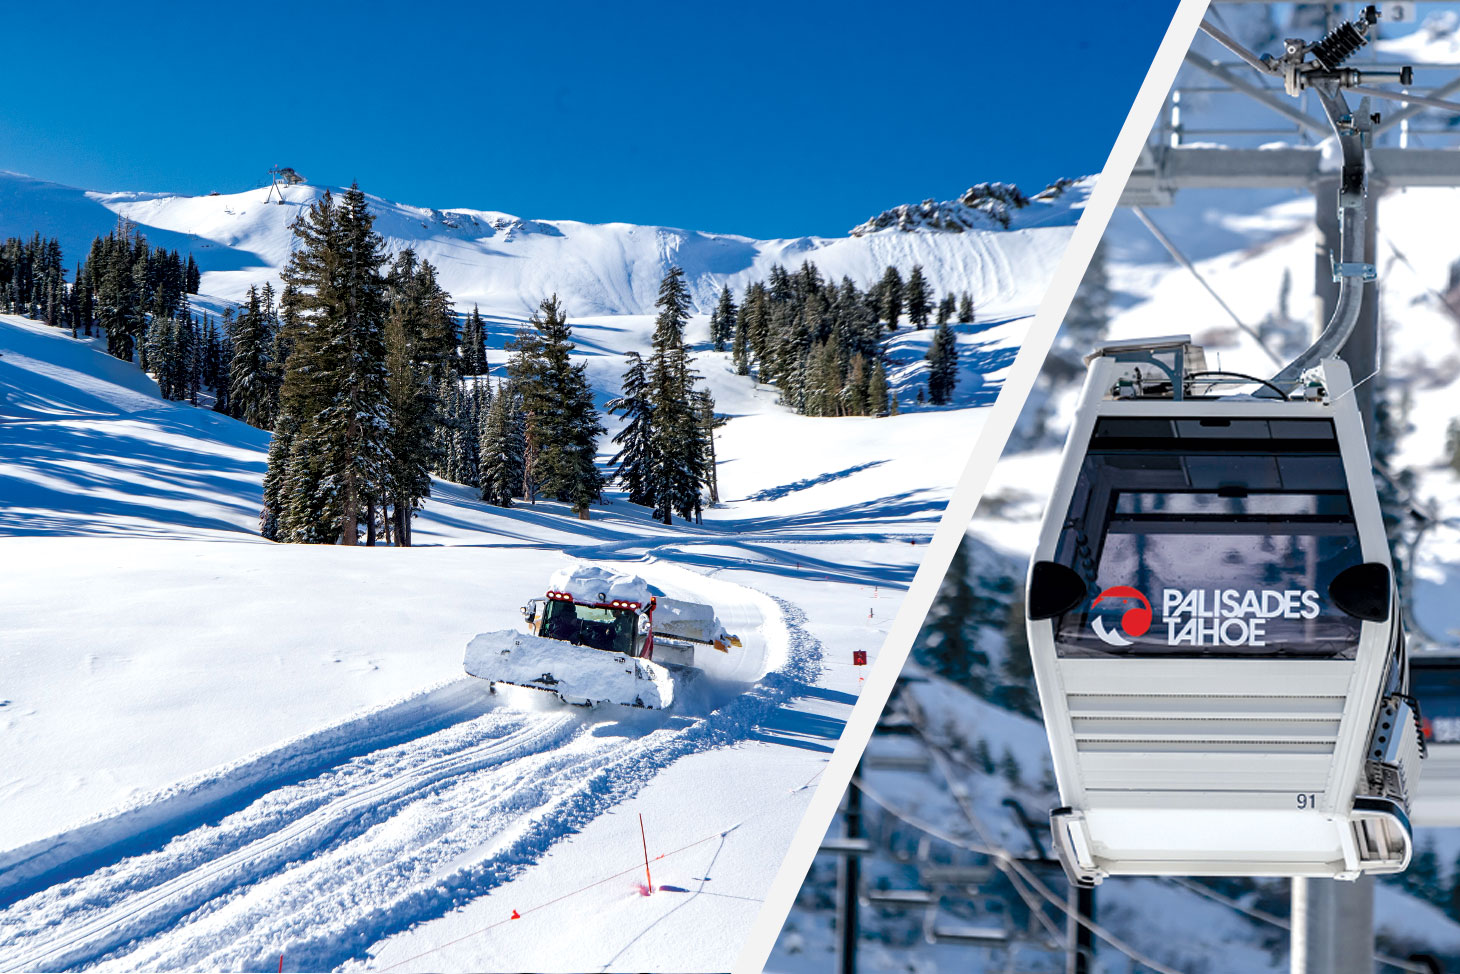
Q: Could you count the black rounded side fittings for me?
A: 2